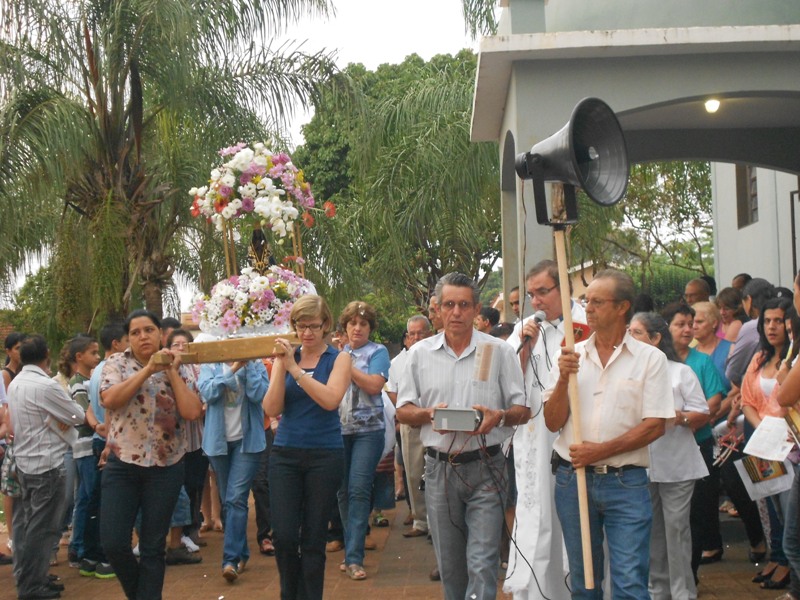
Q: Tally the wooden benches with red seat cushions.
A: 0